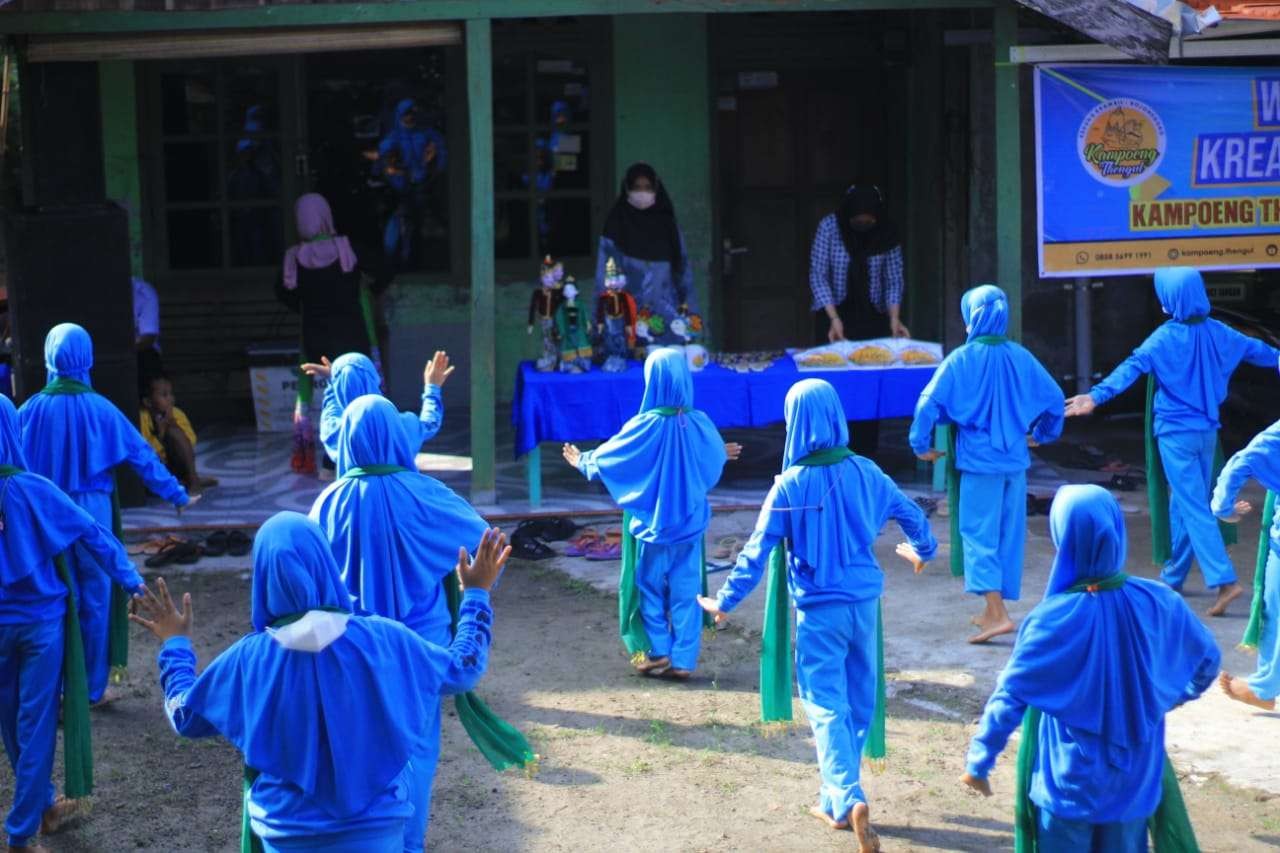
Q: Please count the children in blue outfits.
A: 11